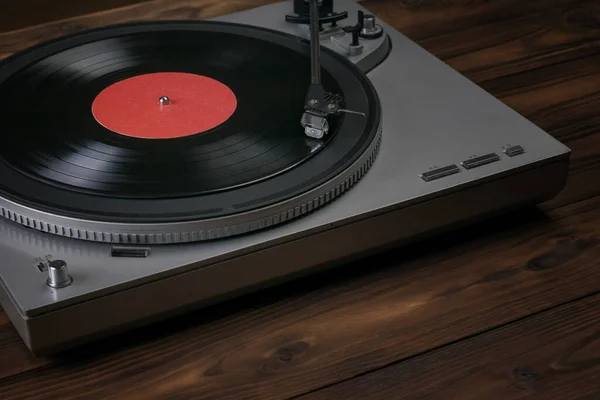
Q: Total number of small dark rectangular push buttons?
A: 3